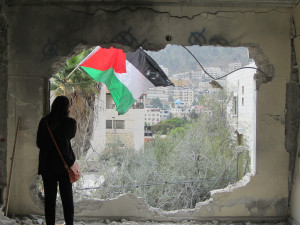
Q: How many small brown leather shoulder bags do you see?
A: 1